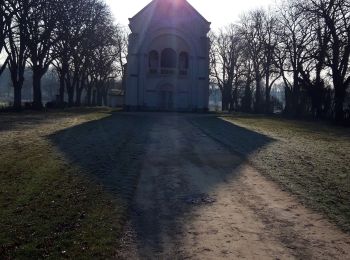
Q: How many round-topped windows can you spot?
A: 3